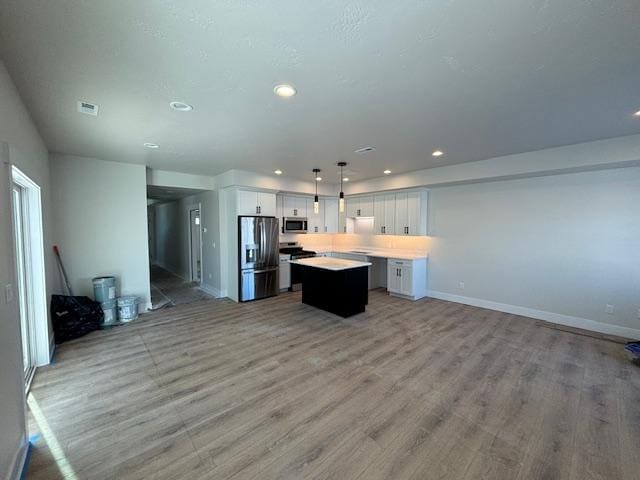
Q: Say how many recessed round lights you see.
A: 9